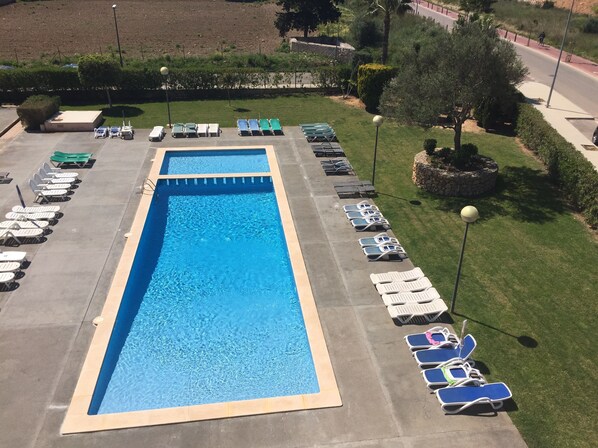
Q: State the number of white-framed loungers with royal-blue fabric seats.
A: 4